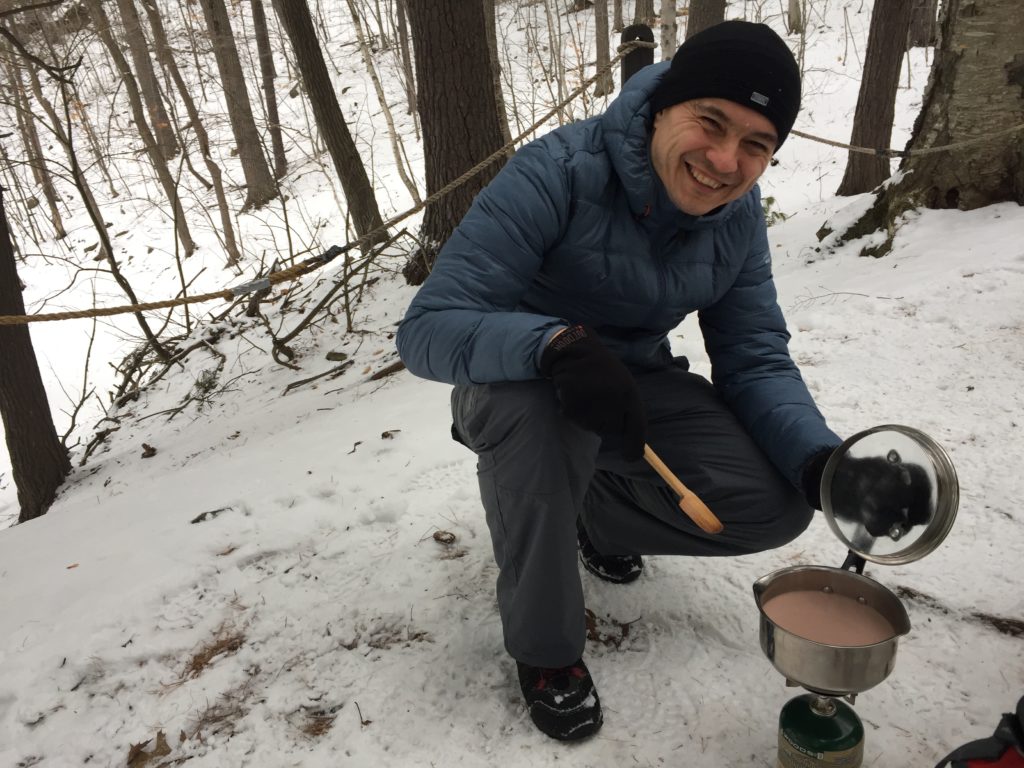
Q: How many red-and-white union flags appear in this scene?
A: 0